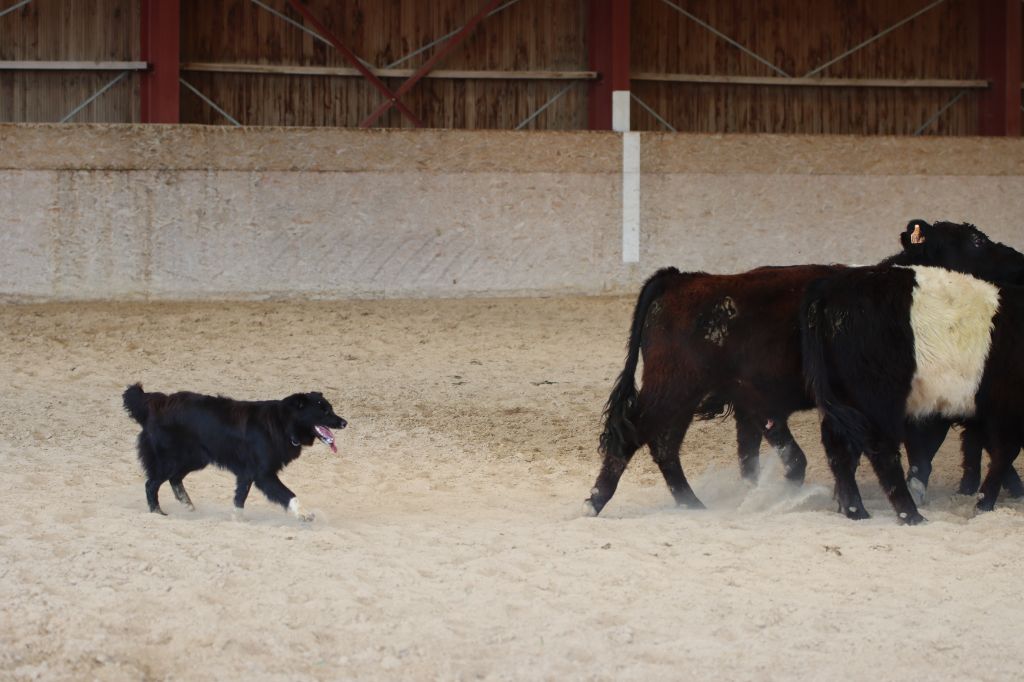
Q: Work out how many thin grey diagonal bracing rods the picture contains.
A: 10